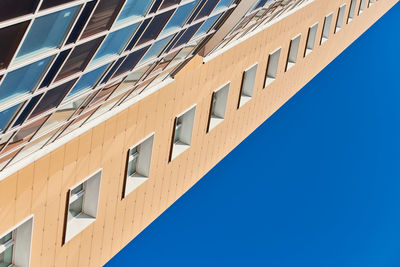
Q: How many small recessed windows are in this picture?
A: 14